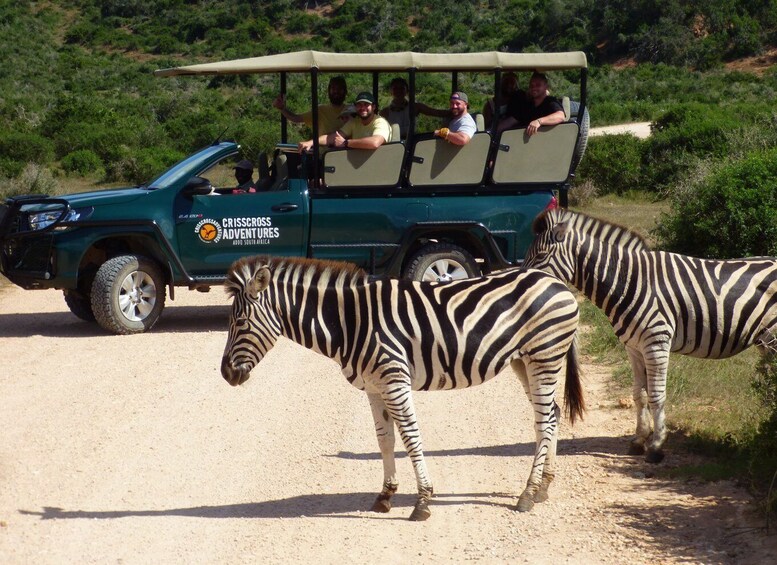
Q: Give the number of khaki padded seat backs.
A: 3